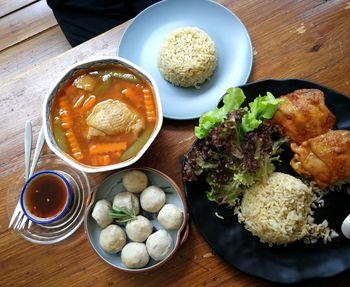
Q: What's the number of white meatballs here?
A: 9